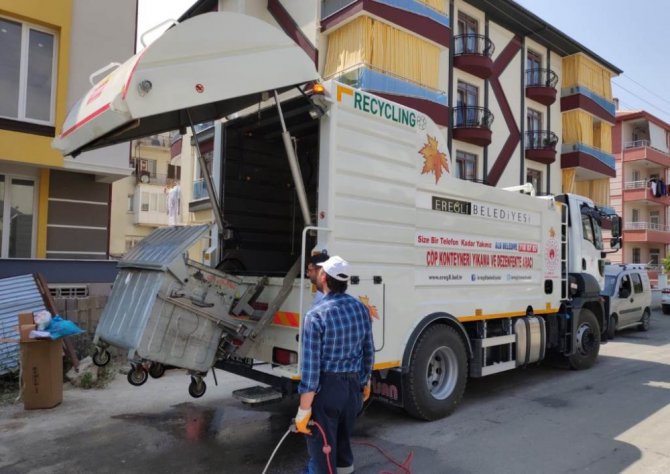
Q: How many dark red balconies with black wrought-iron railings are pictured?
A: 4